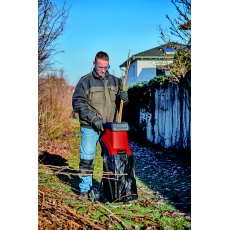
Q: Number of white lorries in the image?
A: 0